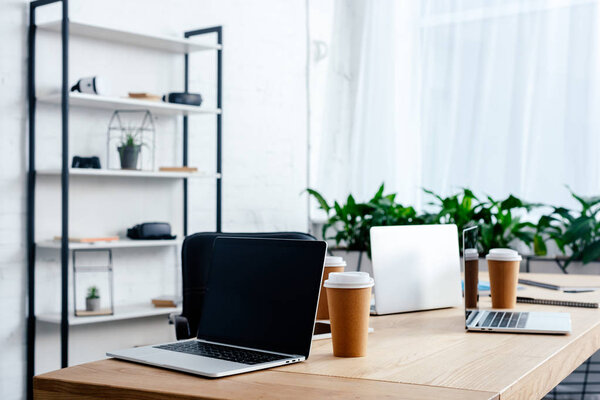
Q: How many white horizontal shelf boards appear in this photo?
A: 5